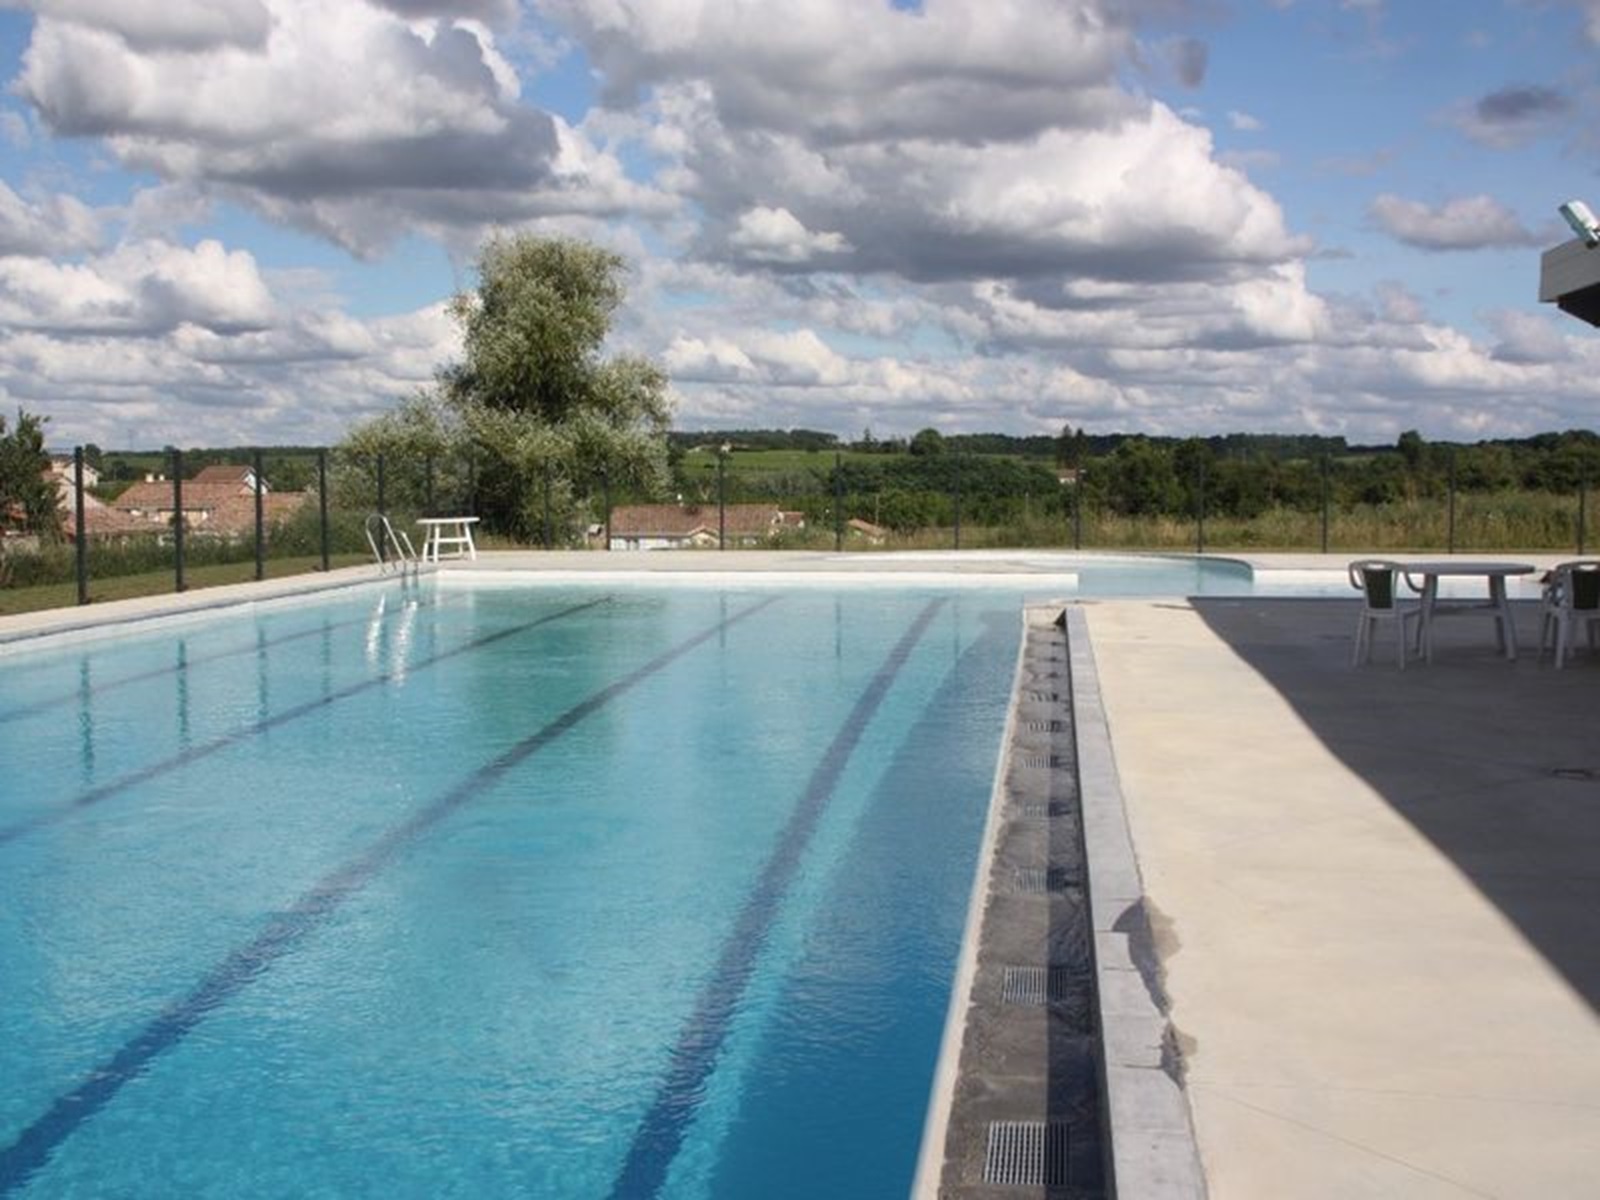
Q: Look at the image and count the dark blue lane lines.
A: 4